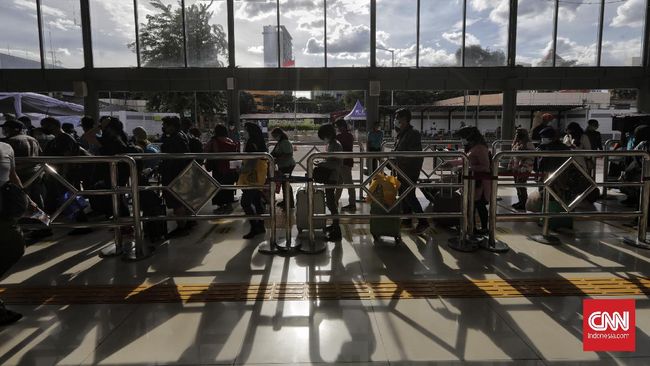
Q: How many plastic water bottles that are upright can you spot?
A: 0